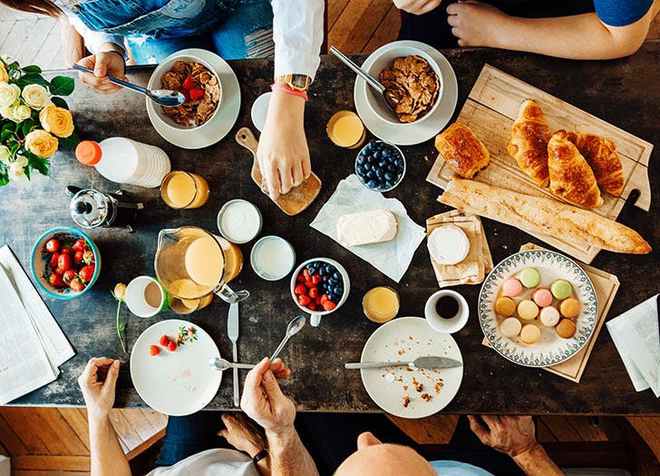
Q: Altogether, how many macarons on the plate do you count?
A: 11